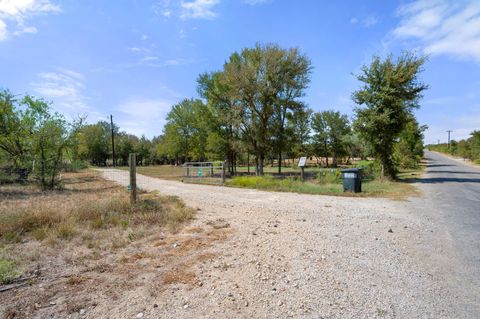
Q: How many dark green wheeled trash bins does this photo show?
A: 1